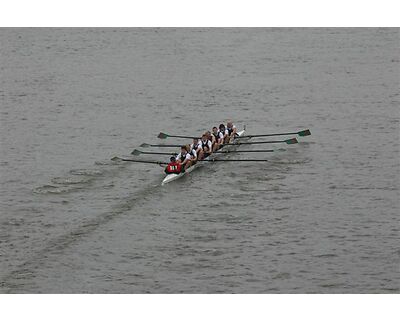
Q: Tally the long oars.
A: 8